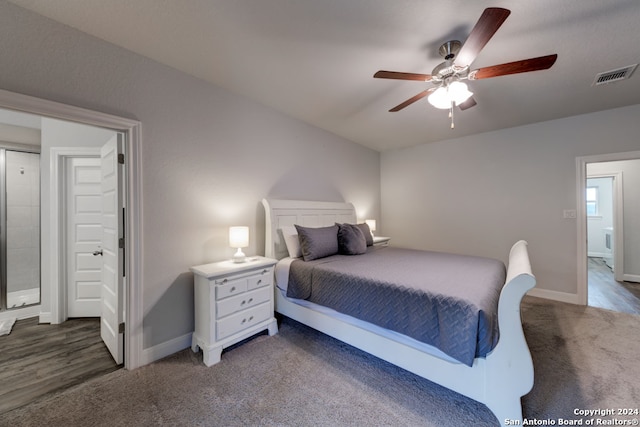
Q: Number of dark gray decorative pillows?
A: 3